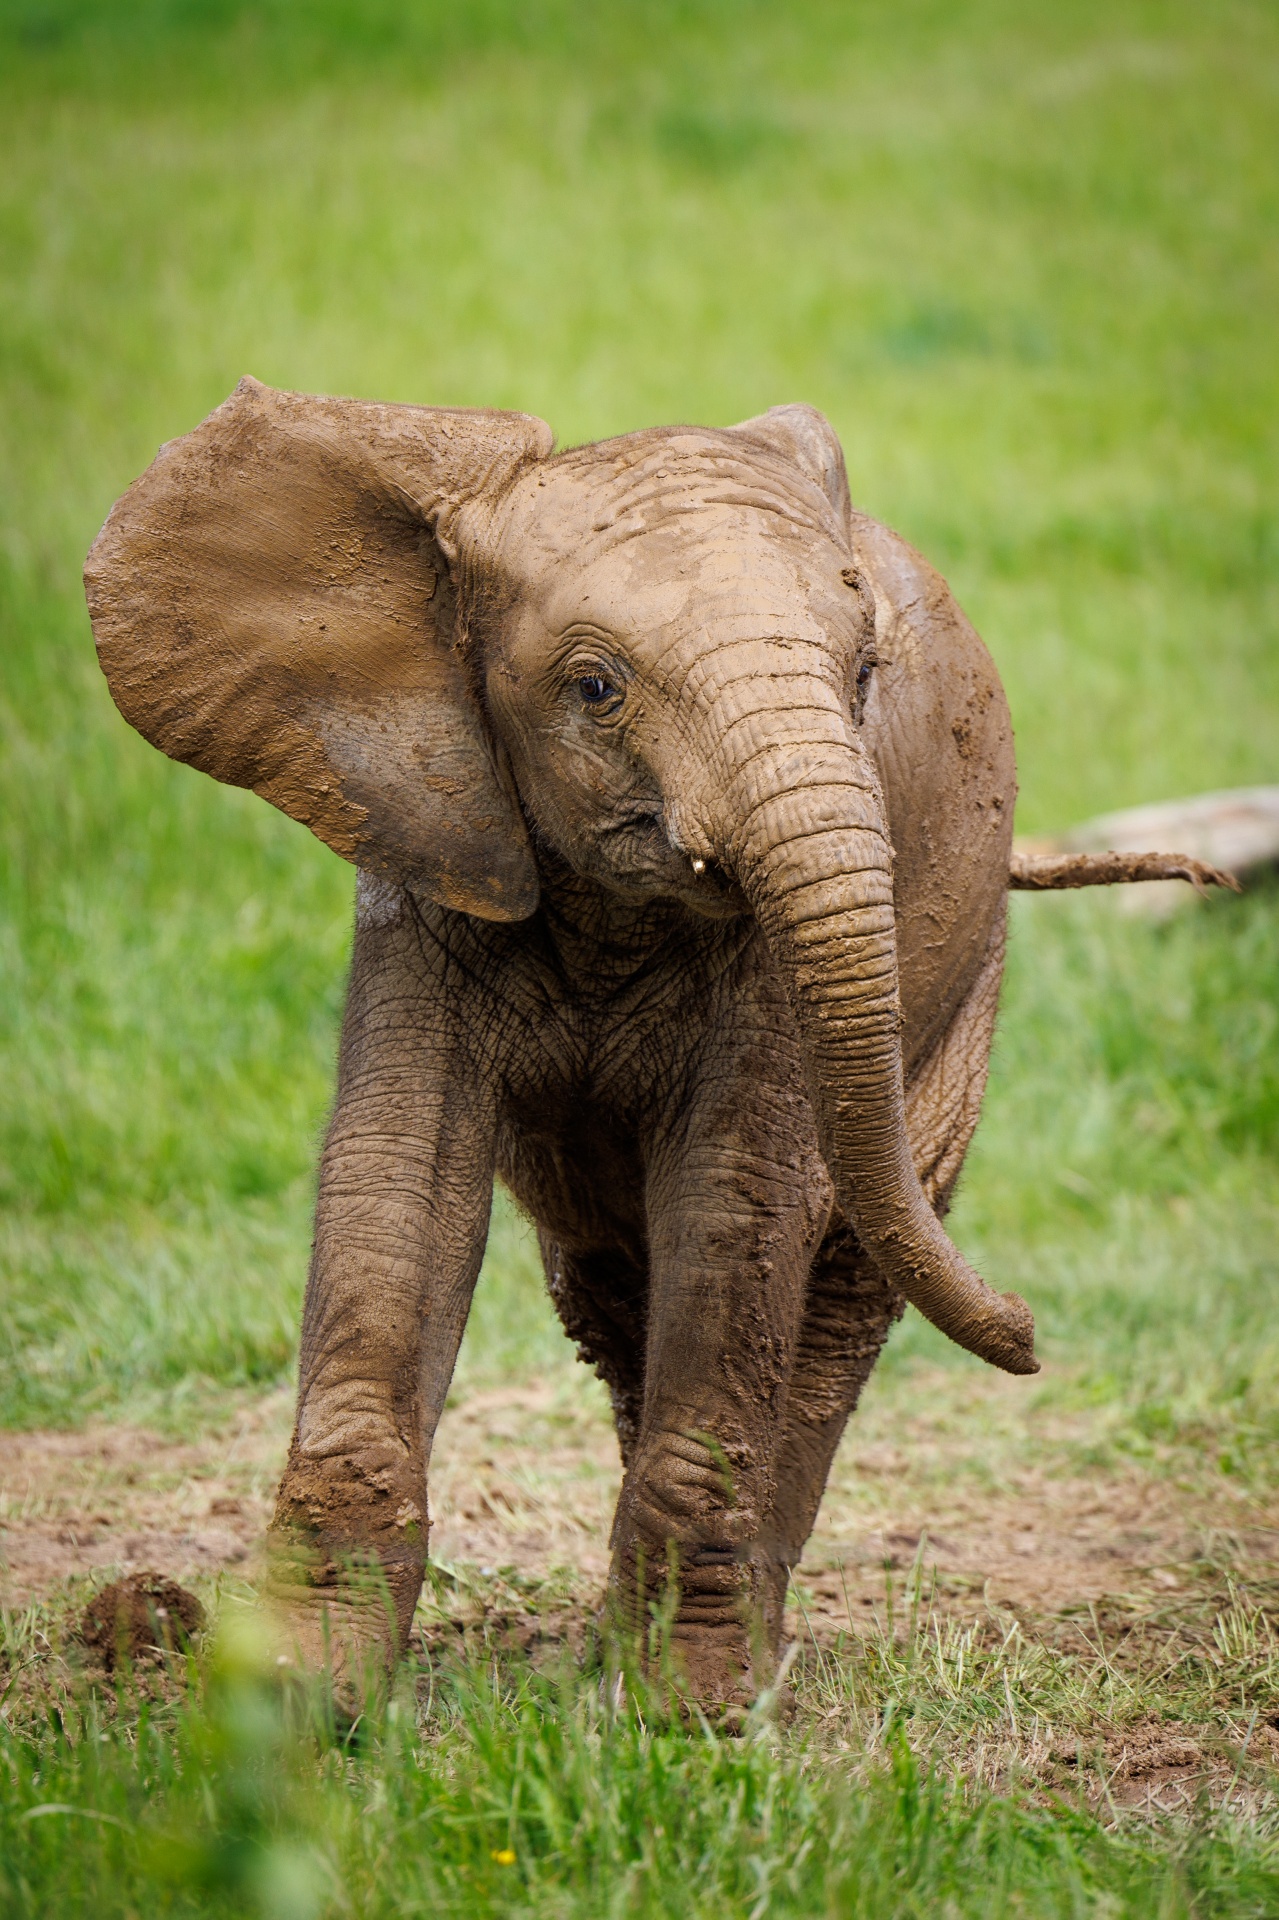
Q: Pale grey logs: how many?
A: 1